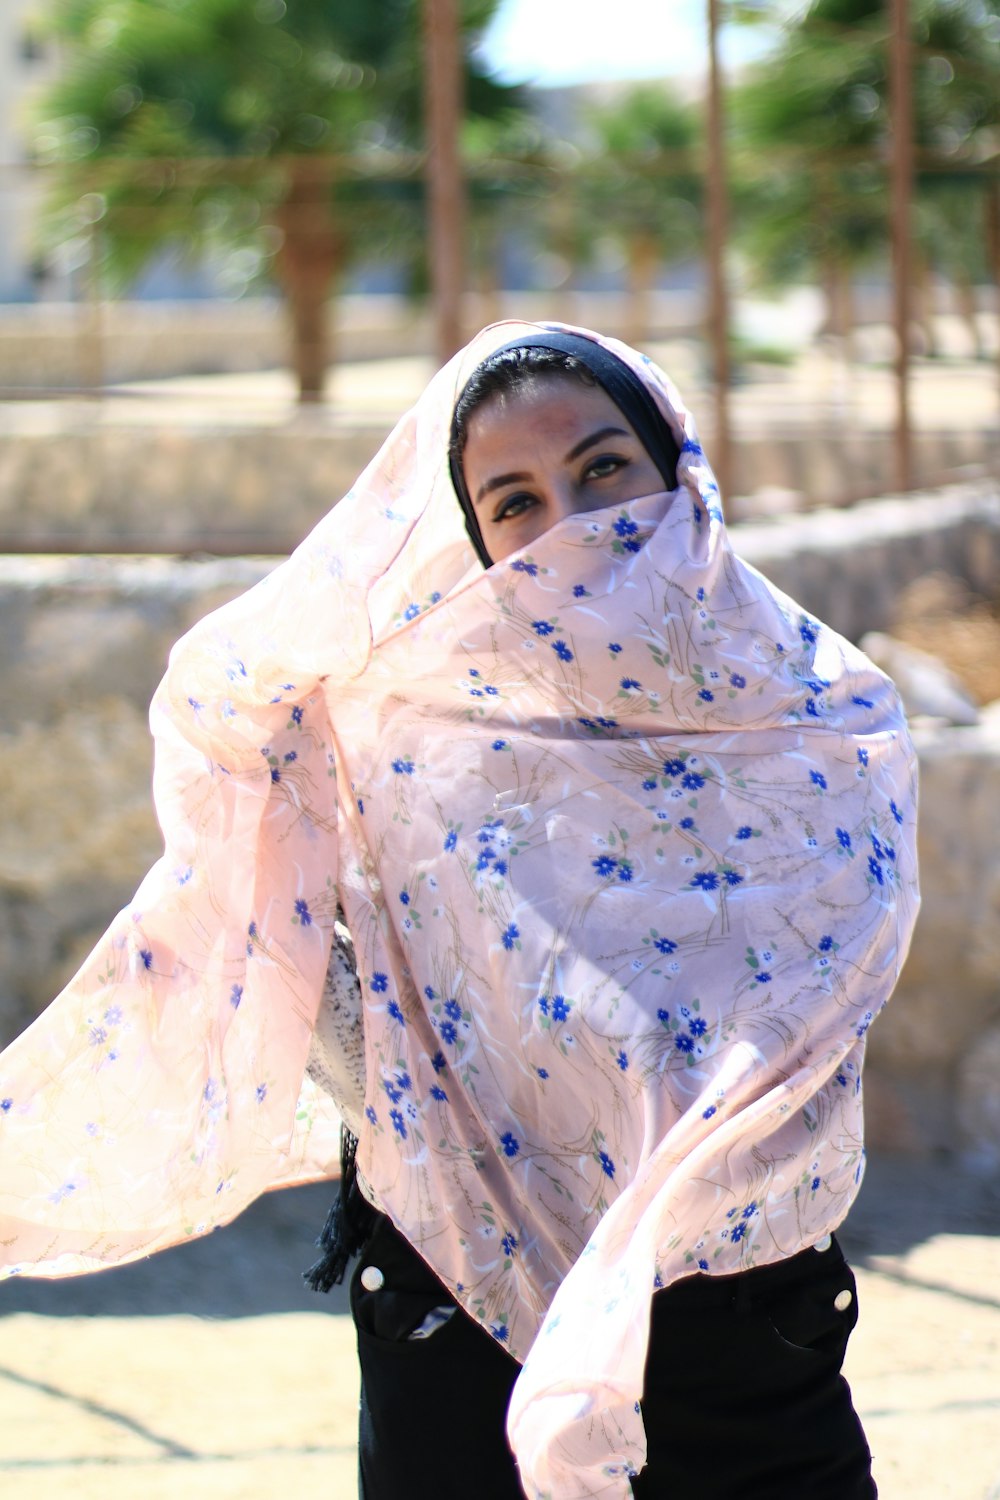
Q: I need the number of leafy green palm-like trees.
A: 3